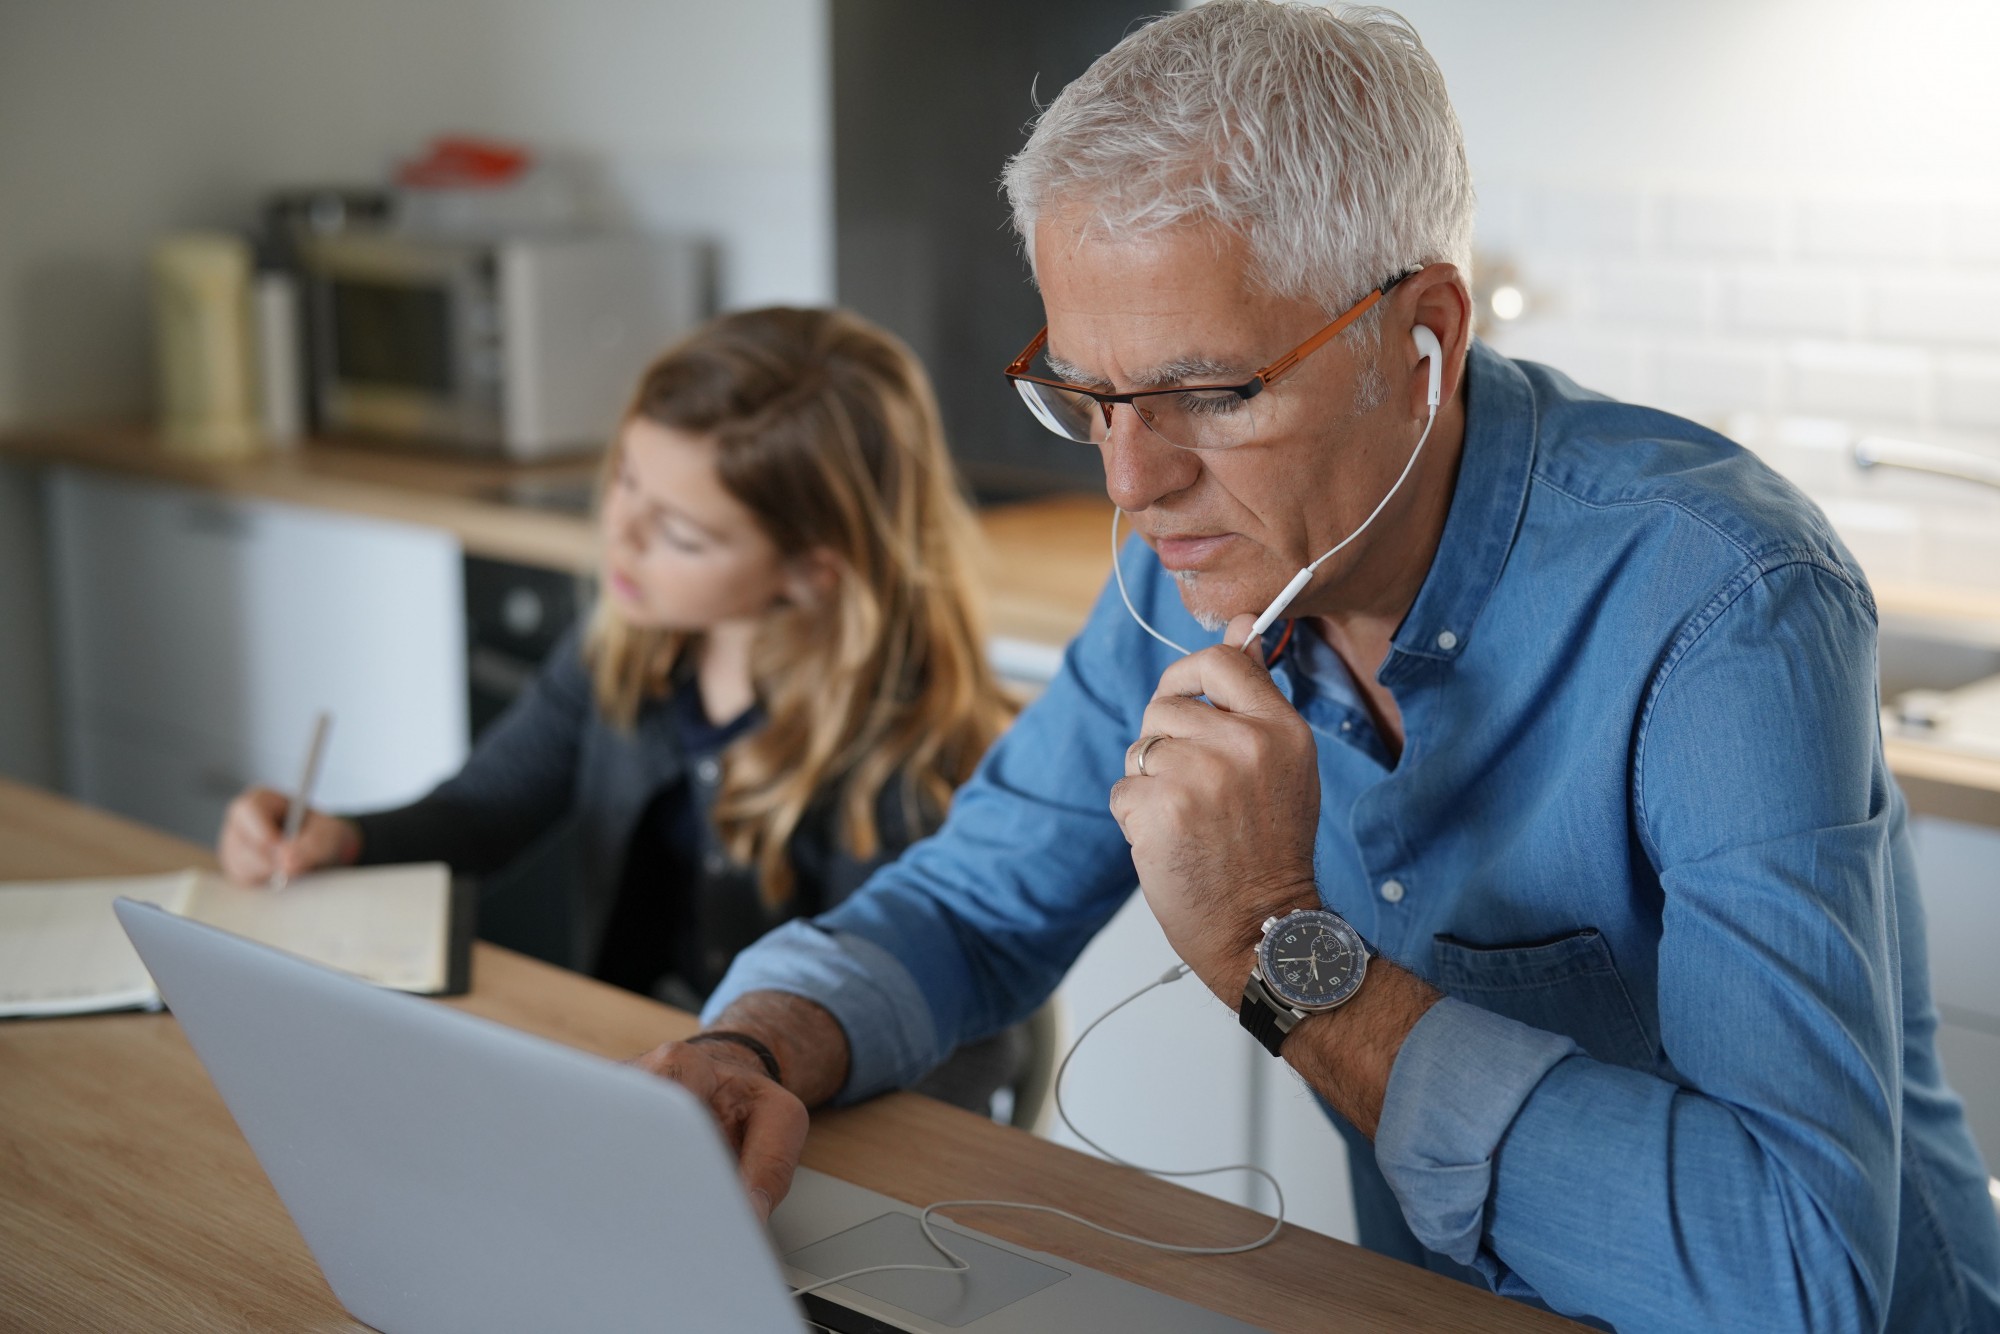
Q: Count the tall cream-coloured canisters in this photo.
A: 1